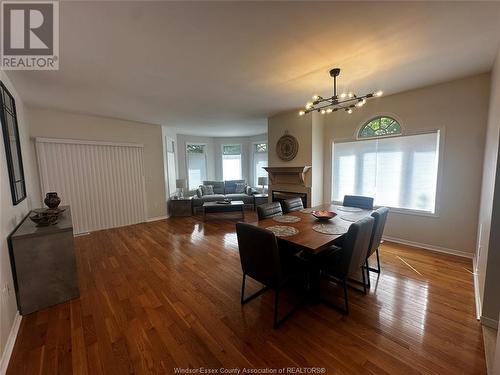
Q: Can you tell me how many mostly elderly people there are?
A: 0